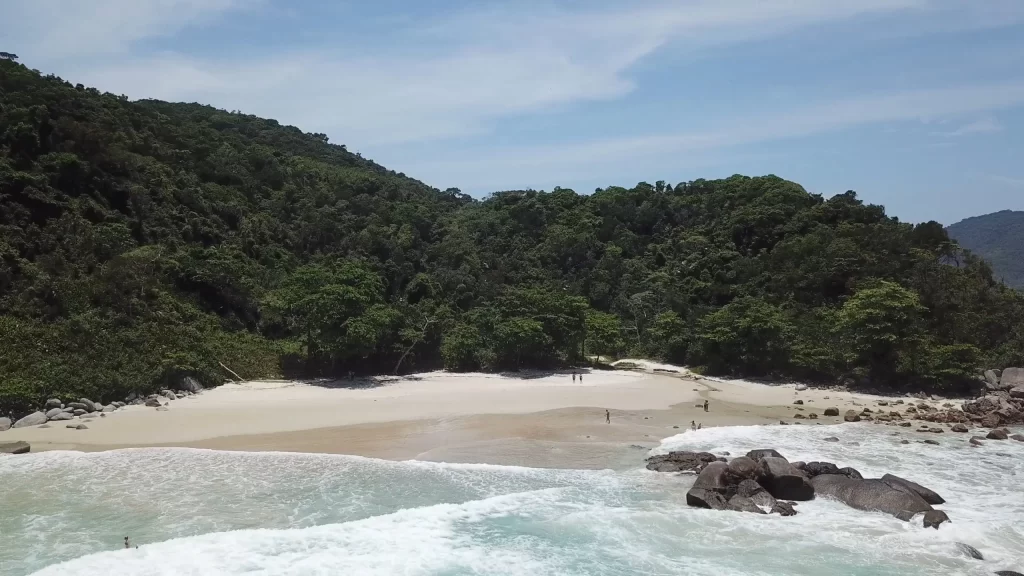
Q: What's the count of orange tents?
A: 0